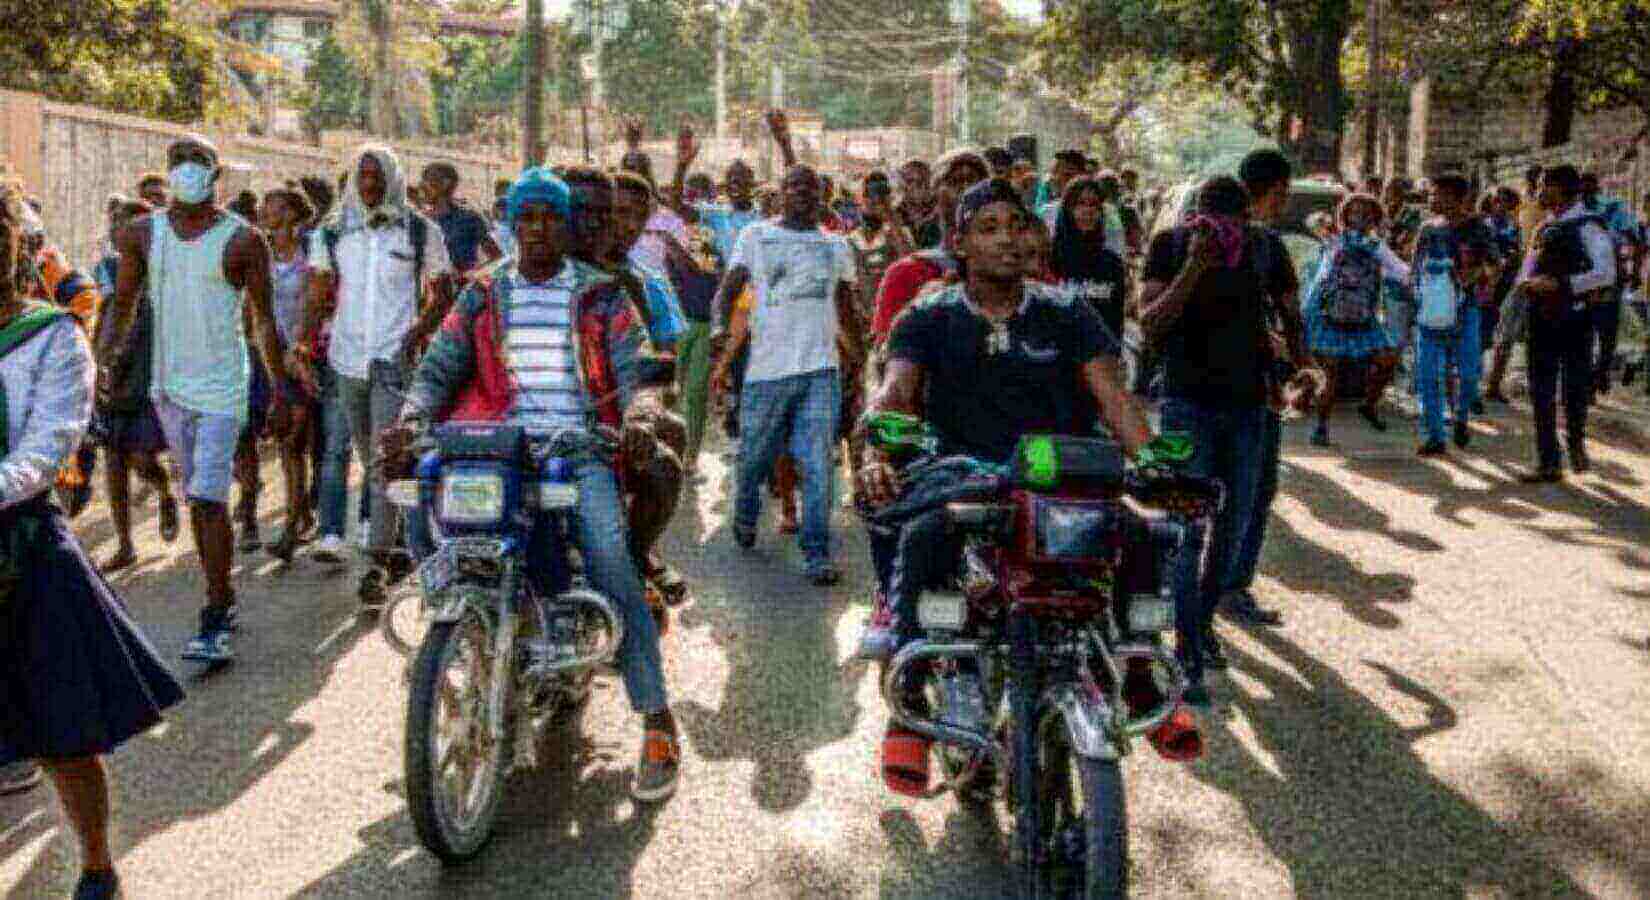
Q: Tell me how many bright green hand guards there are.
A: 2